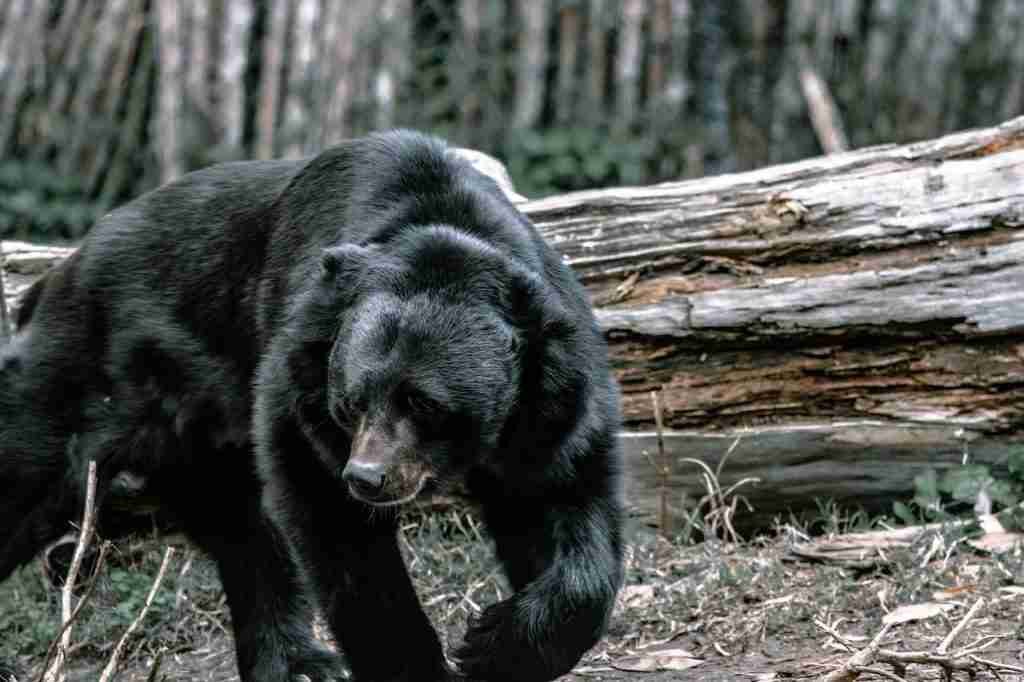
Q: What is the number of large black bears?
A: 1